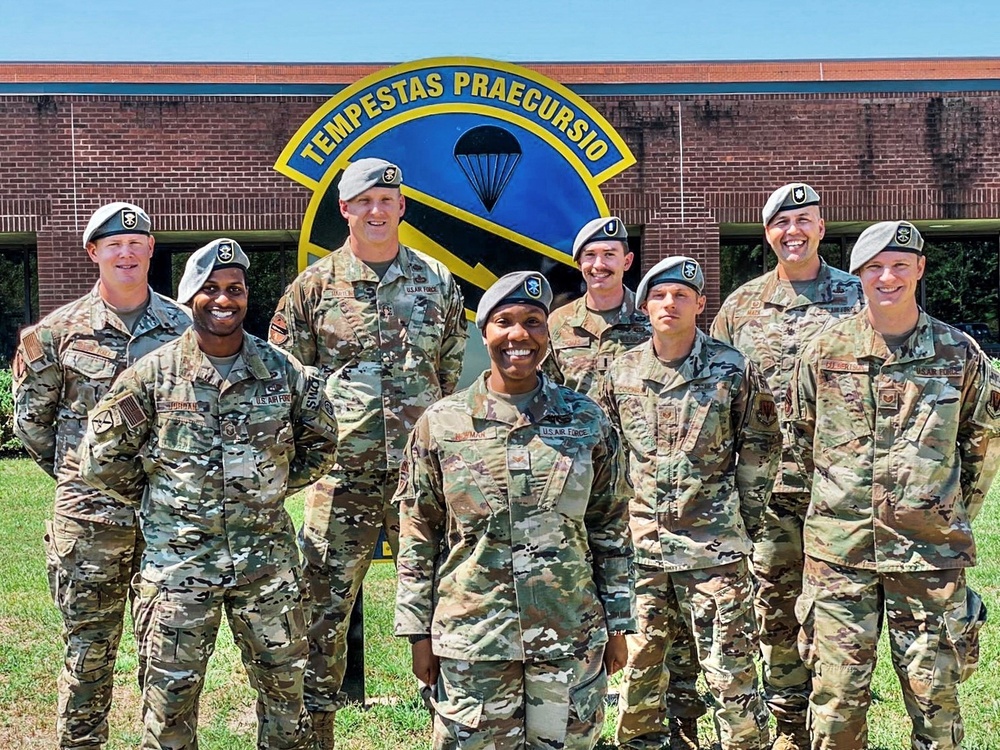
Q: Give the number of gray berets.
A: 8